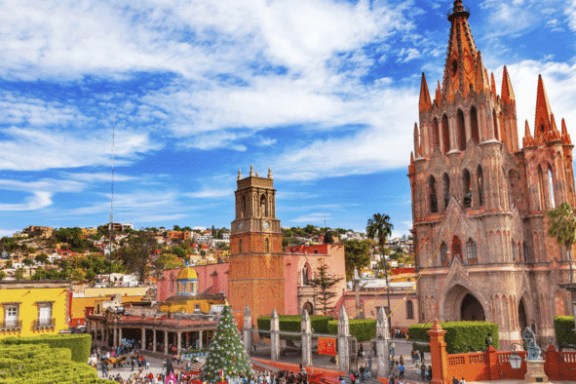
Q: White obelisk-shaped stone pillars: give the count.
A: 5